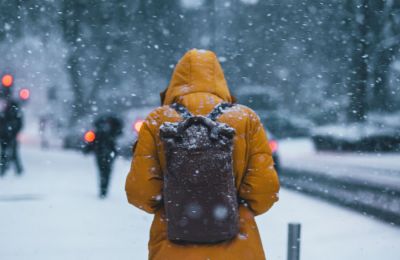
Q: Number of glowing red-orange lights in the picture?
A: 5